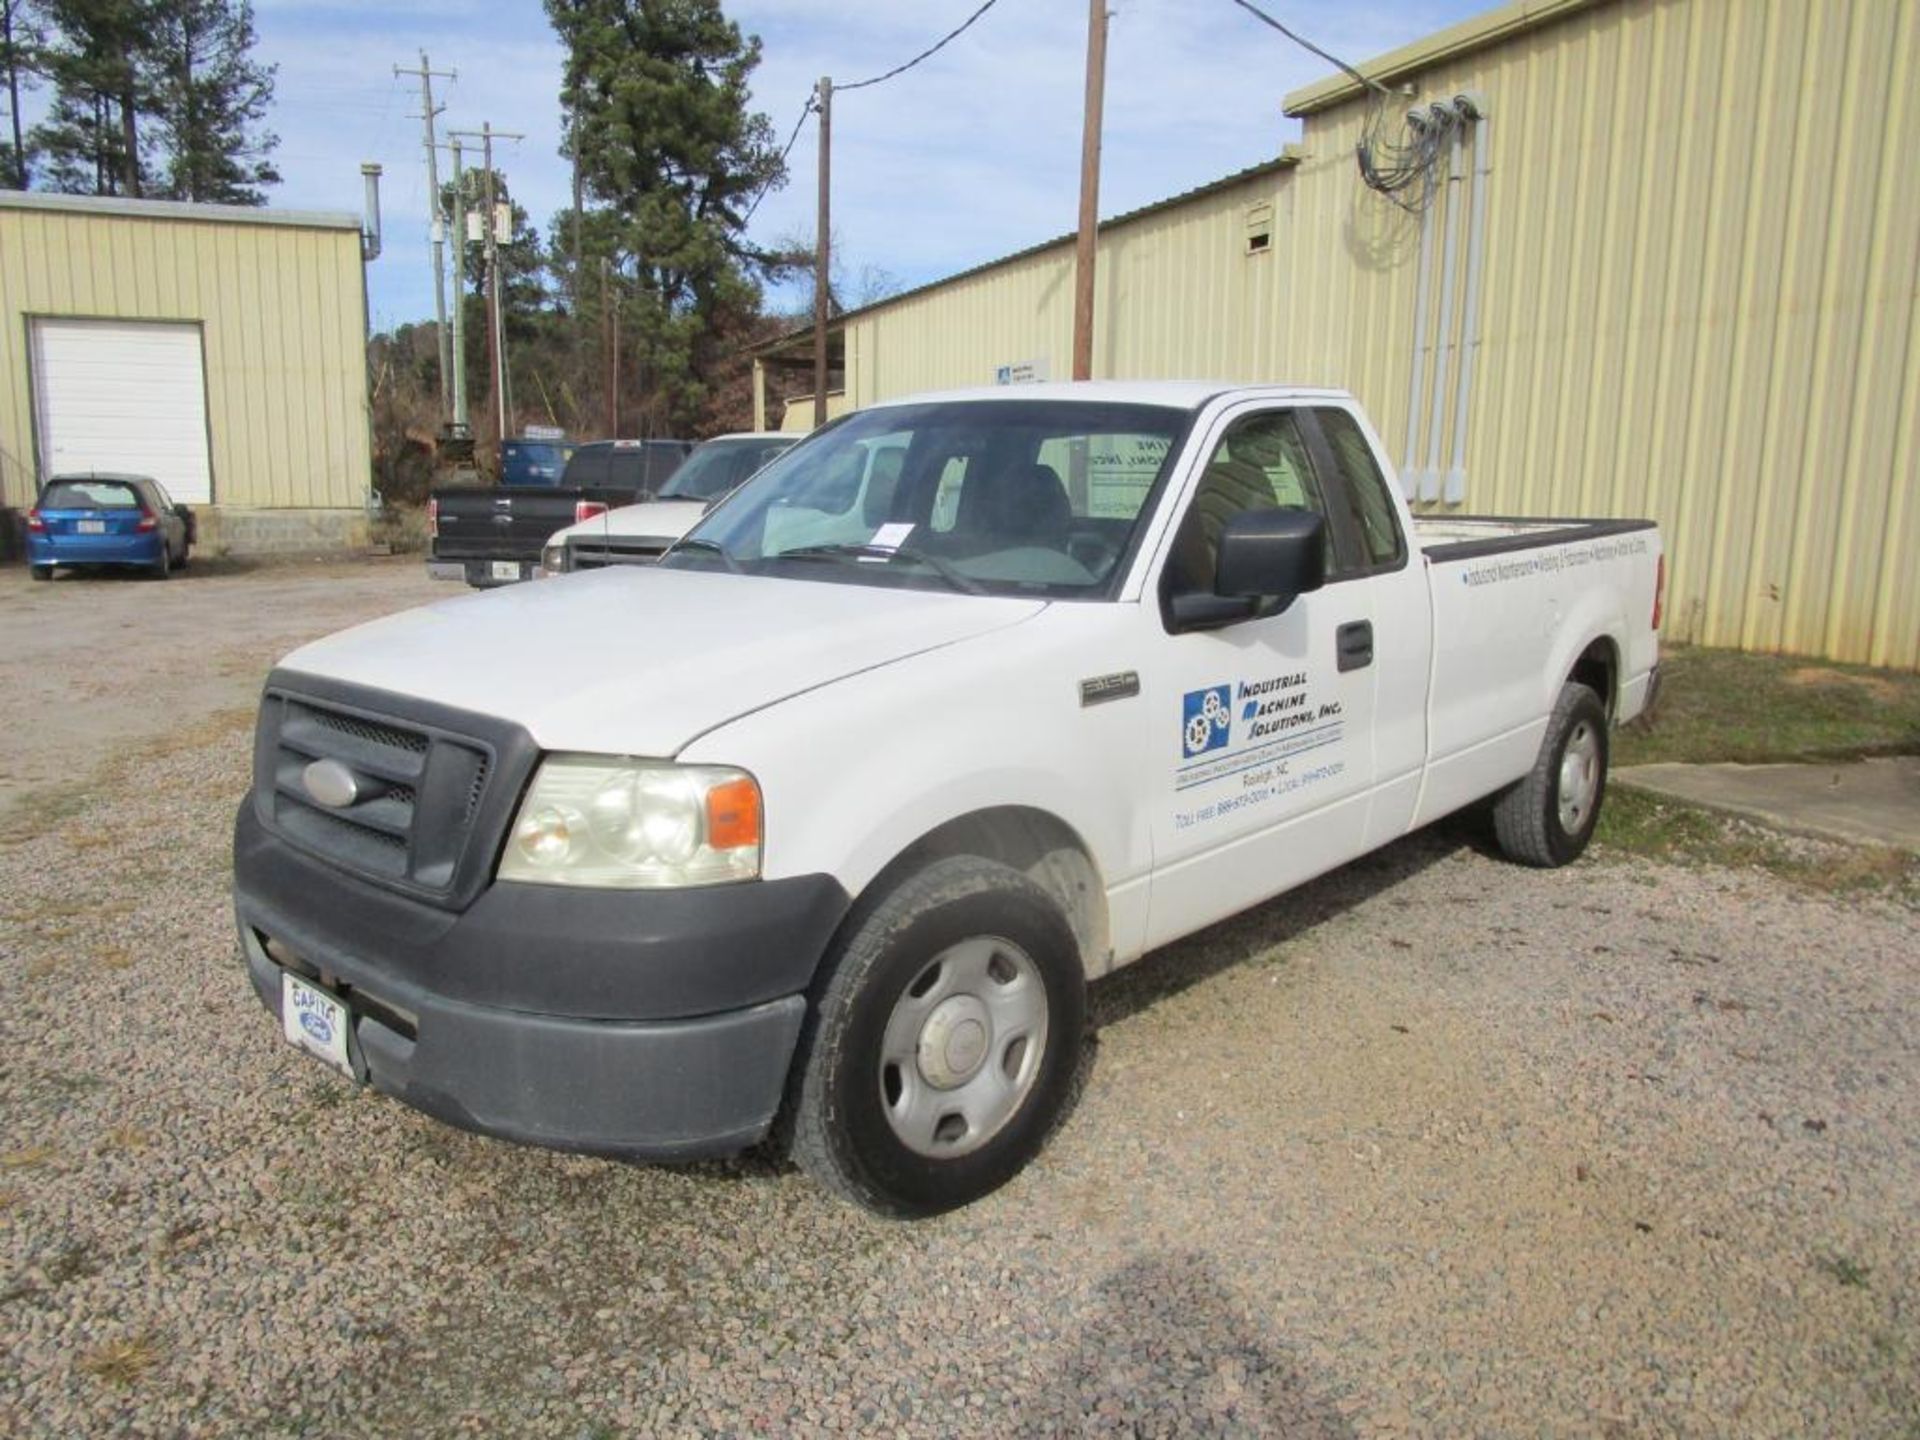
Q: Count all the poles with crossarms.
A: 3